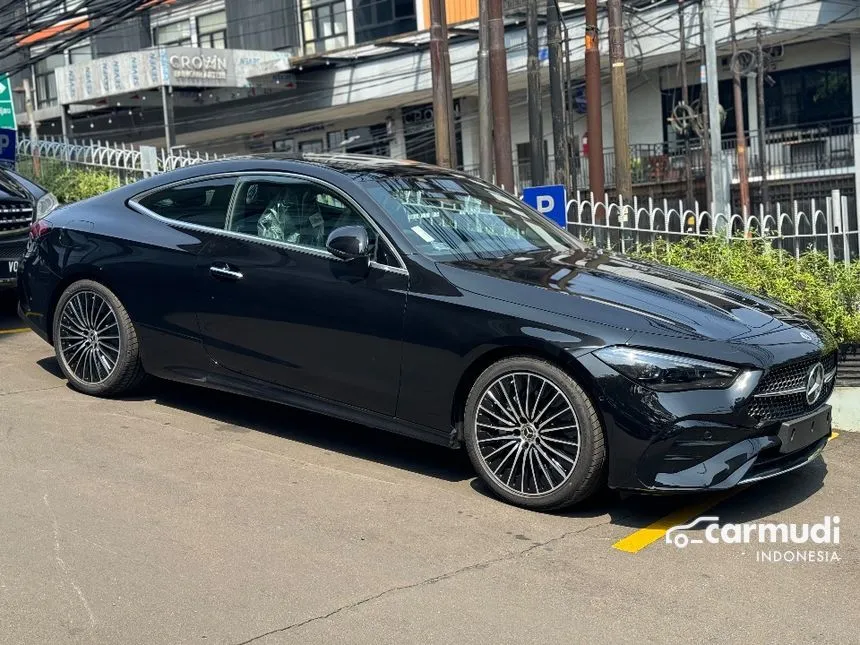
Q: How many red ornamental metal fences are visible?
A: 0